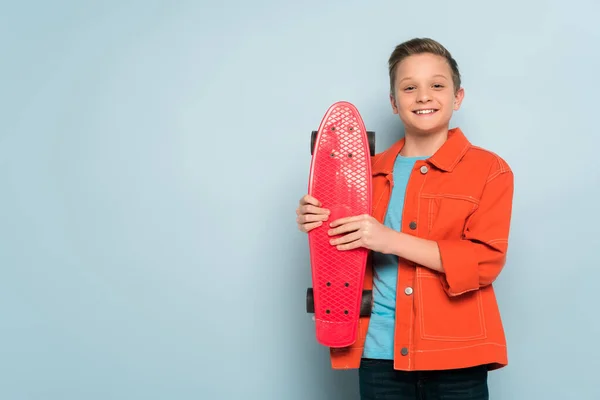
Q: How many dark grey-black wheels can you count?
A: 4